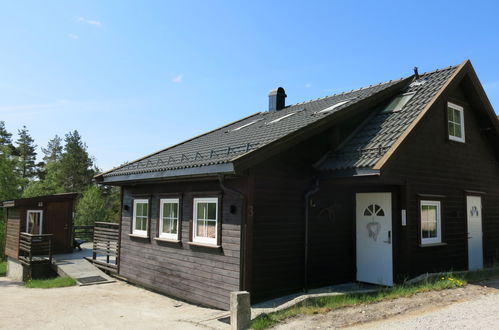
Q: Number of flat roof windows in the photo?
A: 4